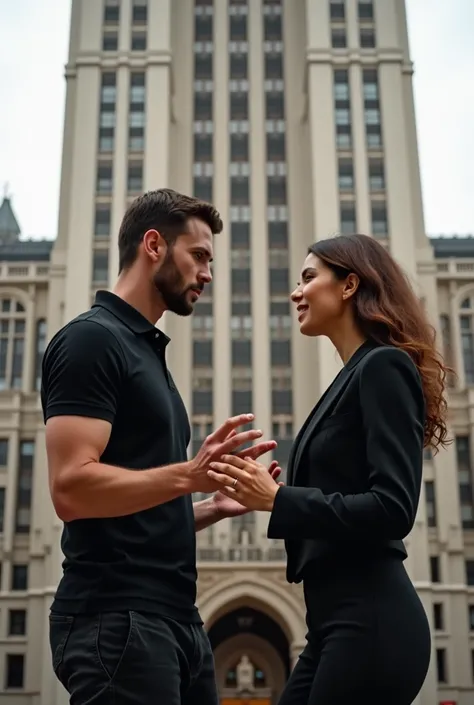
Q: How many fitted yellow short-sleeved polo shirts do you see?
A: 0